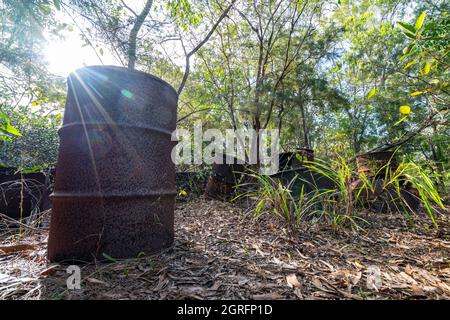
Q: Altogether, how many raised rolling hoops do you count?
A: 2